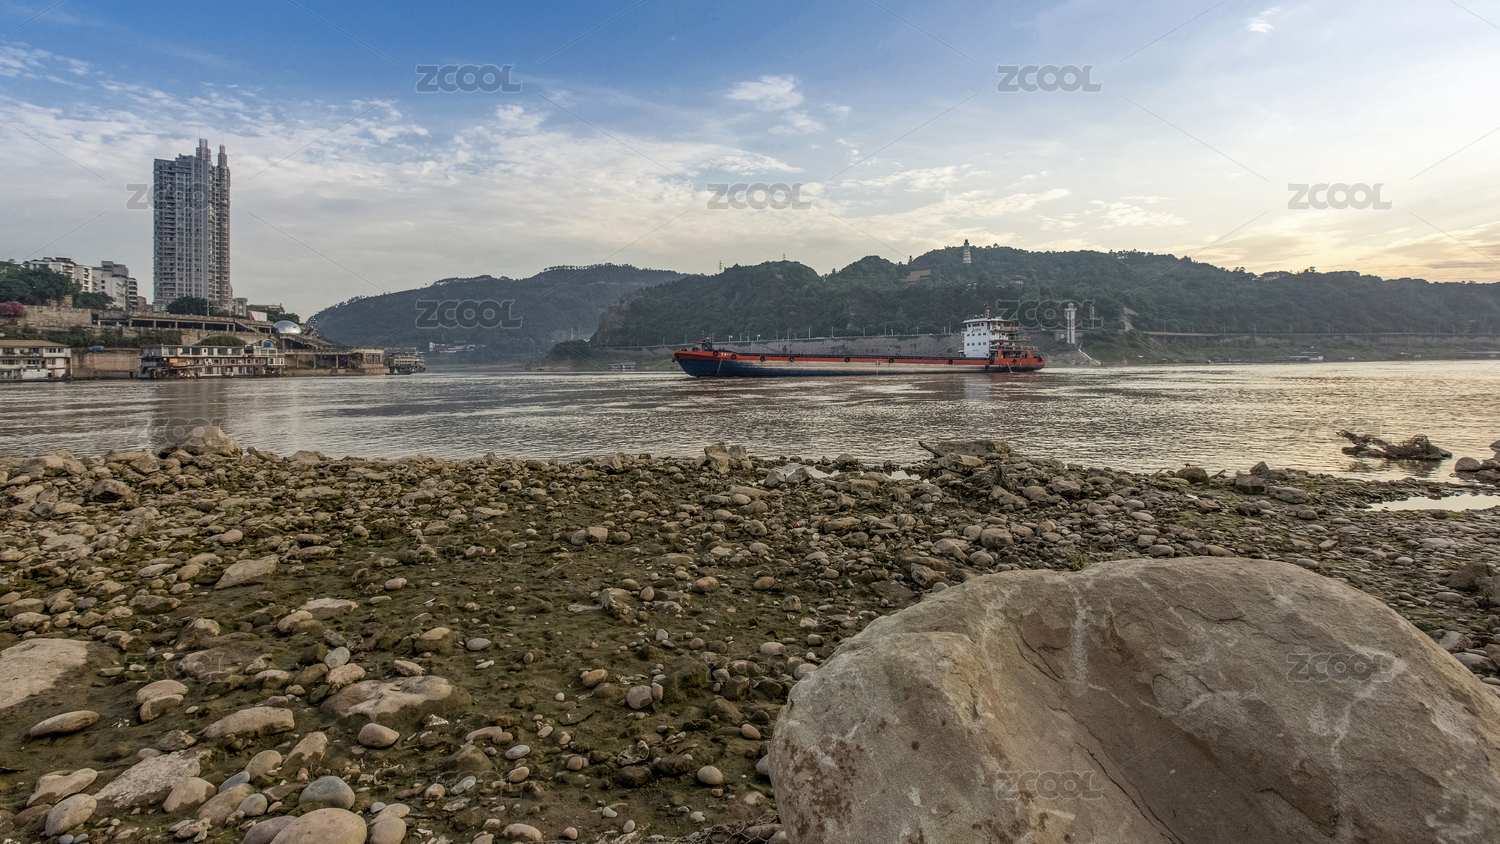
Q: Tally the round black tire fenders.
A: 10